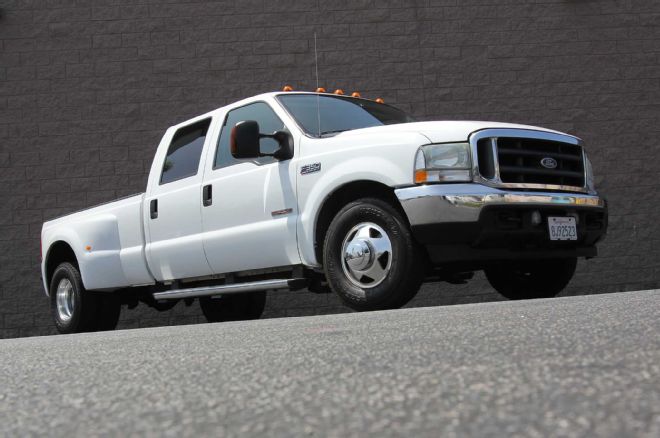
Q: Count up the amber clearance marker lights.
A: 5